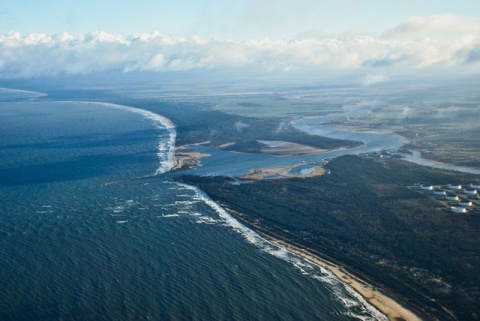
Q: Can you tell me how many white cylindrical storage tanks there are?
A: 9